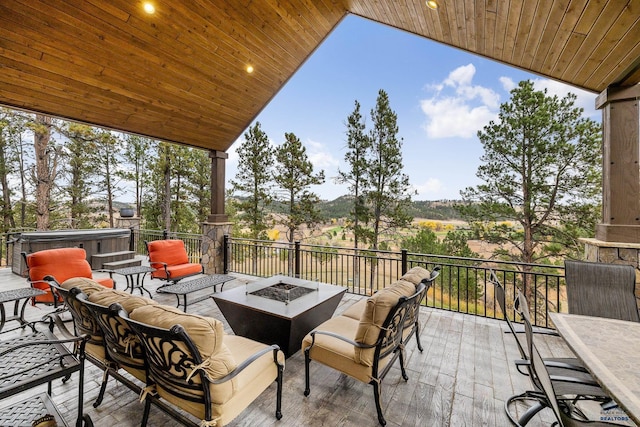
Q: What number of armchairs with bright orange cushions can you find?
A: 2